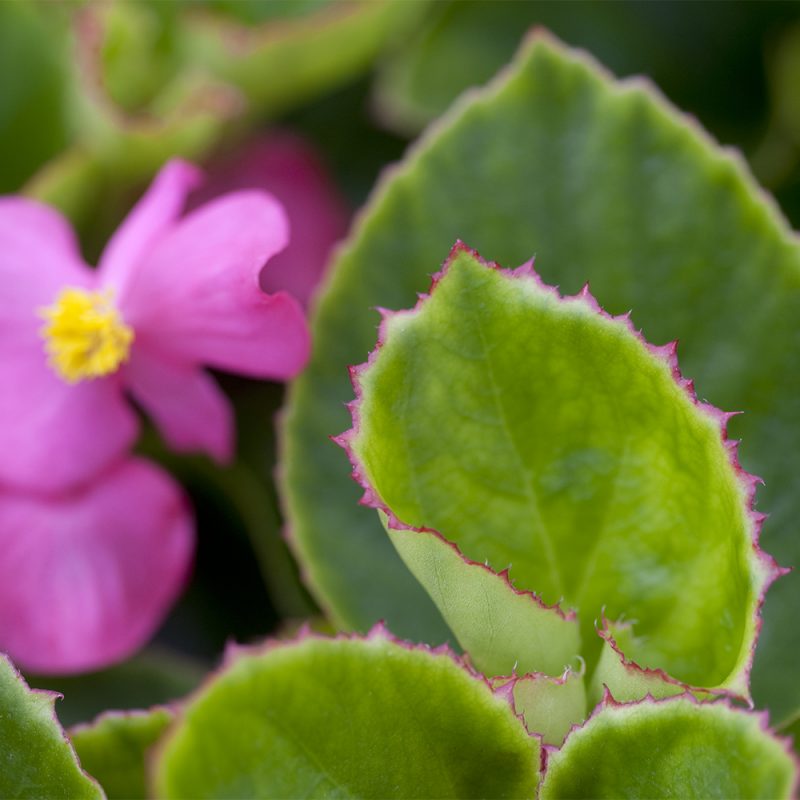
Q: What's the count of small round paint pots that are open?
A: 0